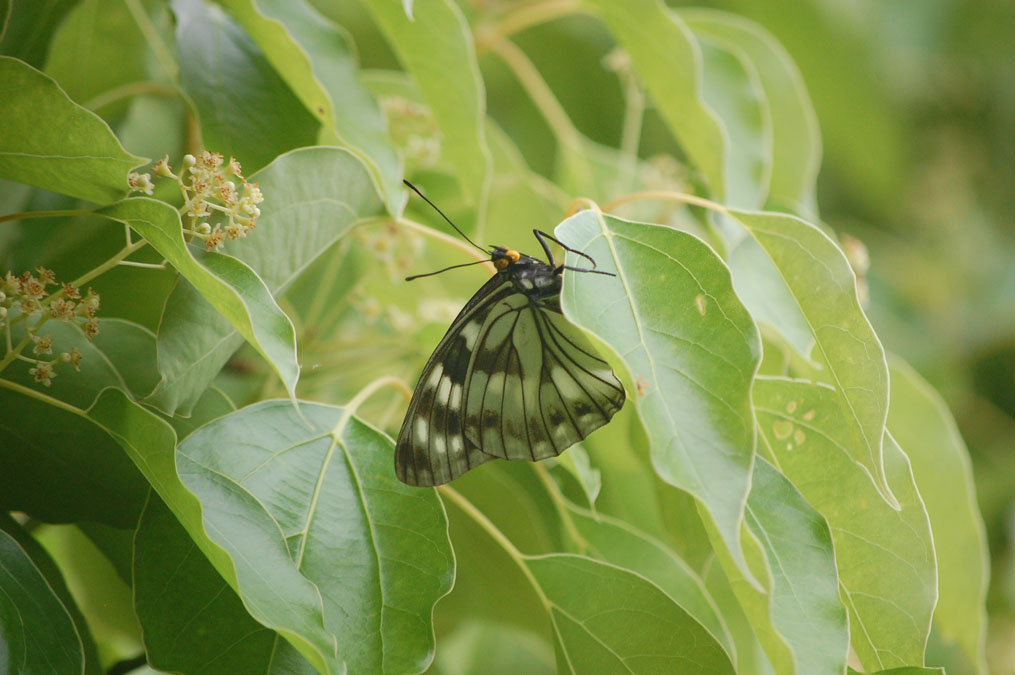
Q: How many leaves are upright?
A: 0